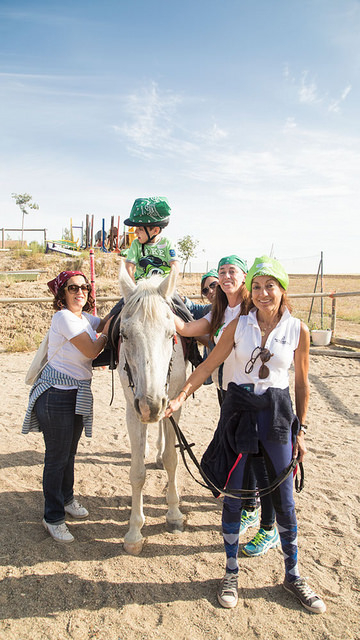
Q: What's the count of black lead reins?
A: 2